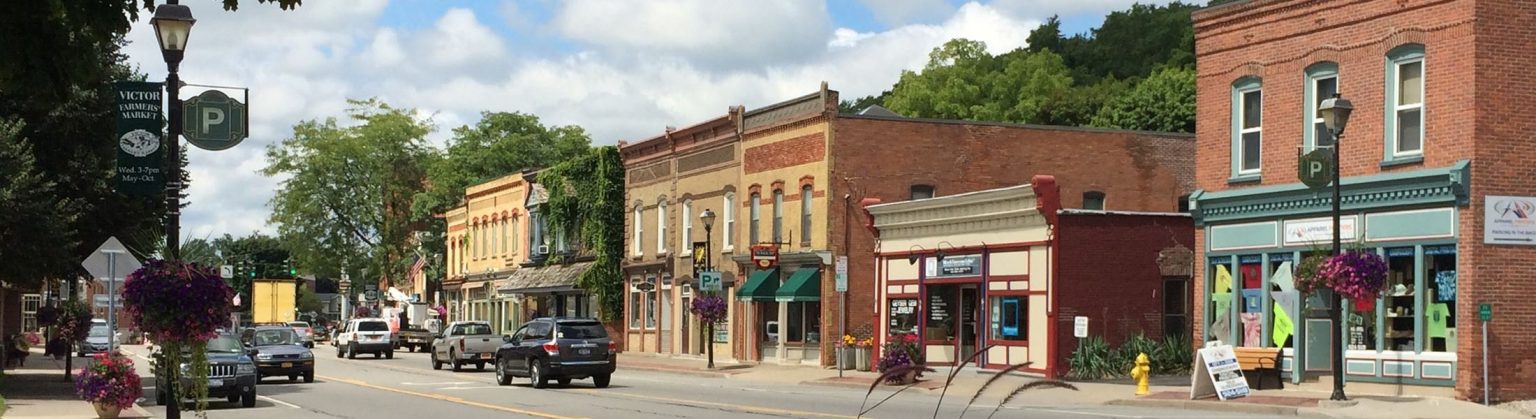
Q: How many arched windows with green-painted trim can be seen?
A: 3